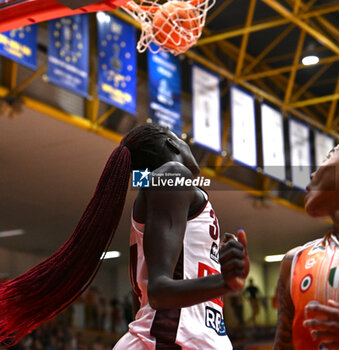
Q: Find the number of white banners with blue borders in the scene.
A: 5